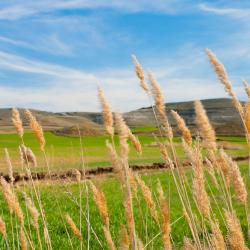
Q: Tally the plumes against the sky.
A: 5